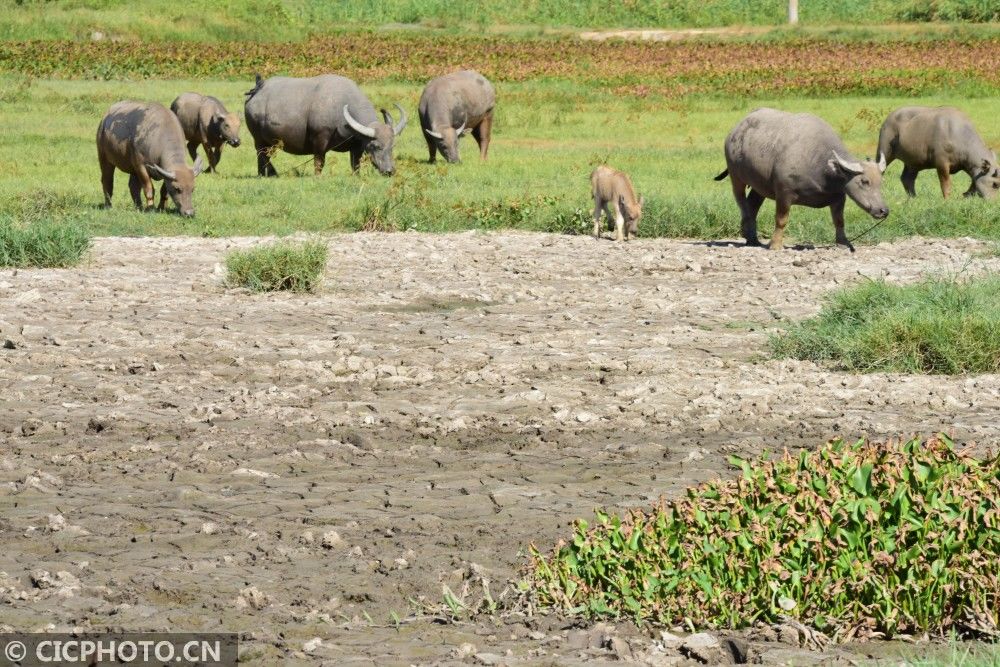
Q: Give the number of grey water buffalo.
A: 6